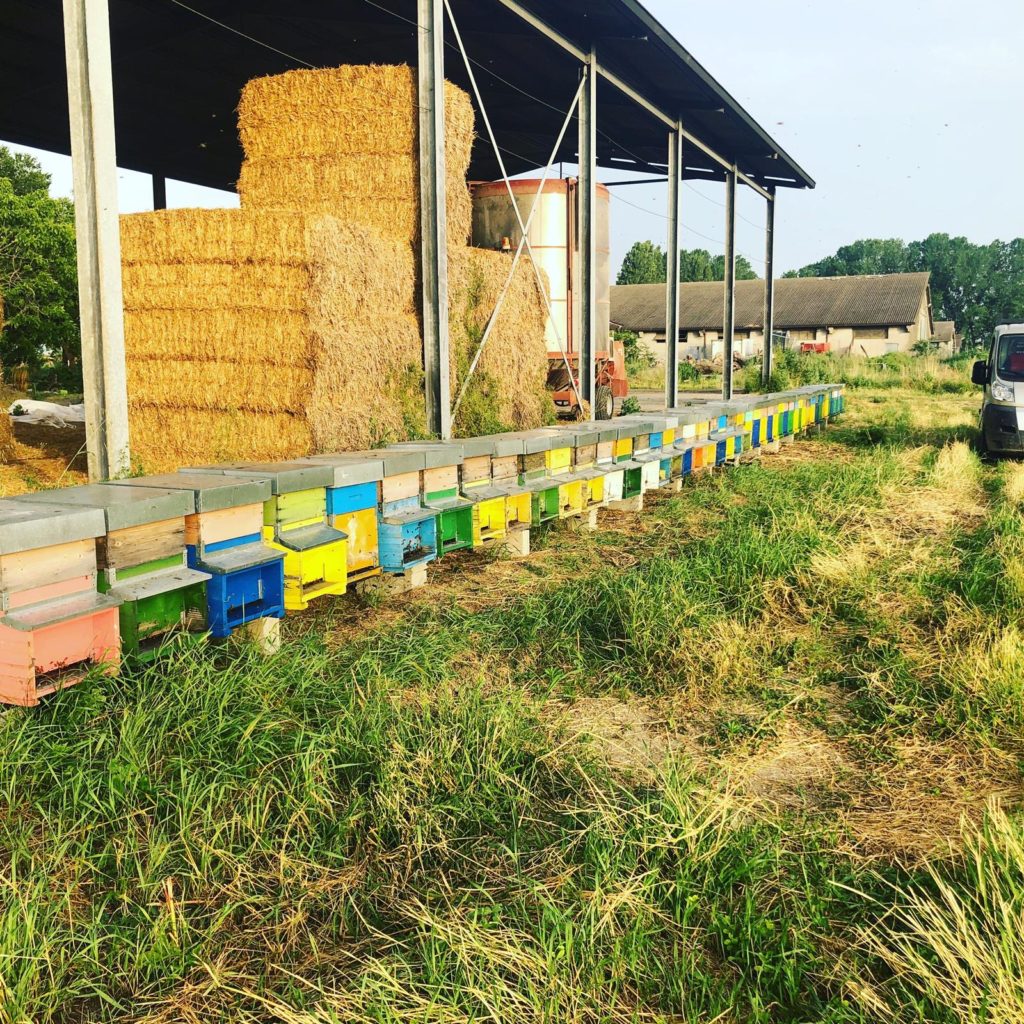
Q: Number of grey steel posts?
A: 6